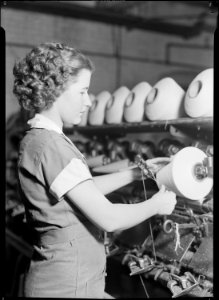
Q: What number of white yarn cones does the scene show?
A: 7